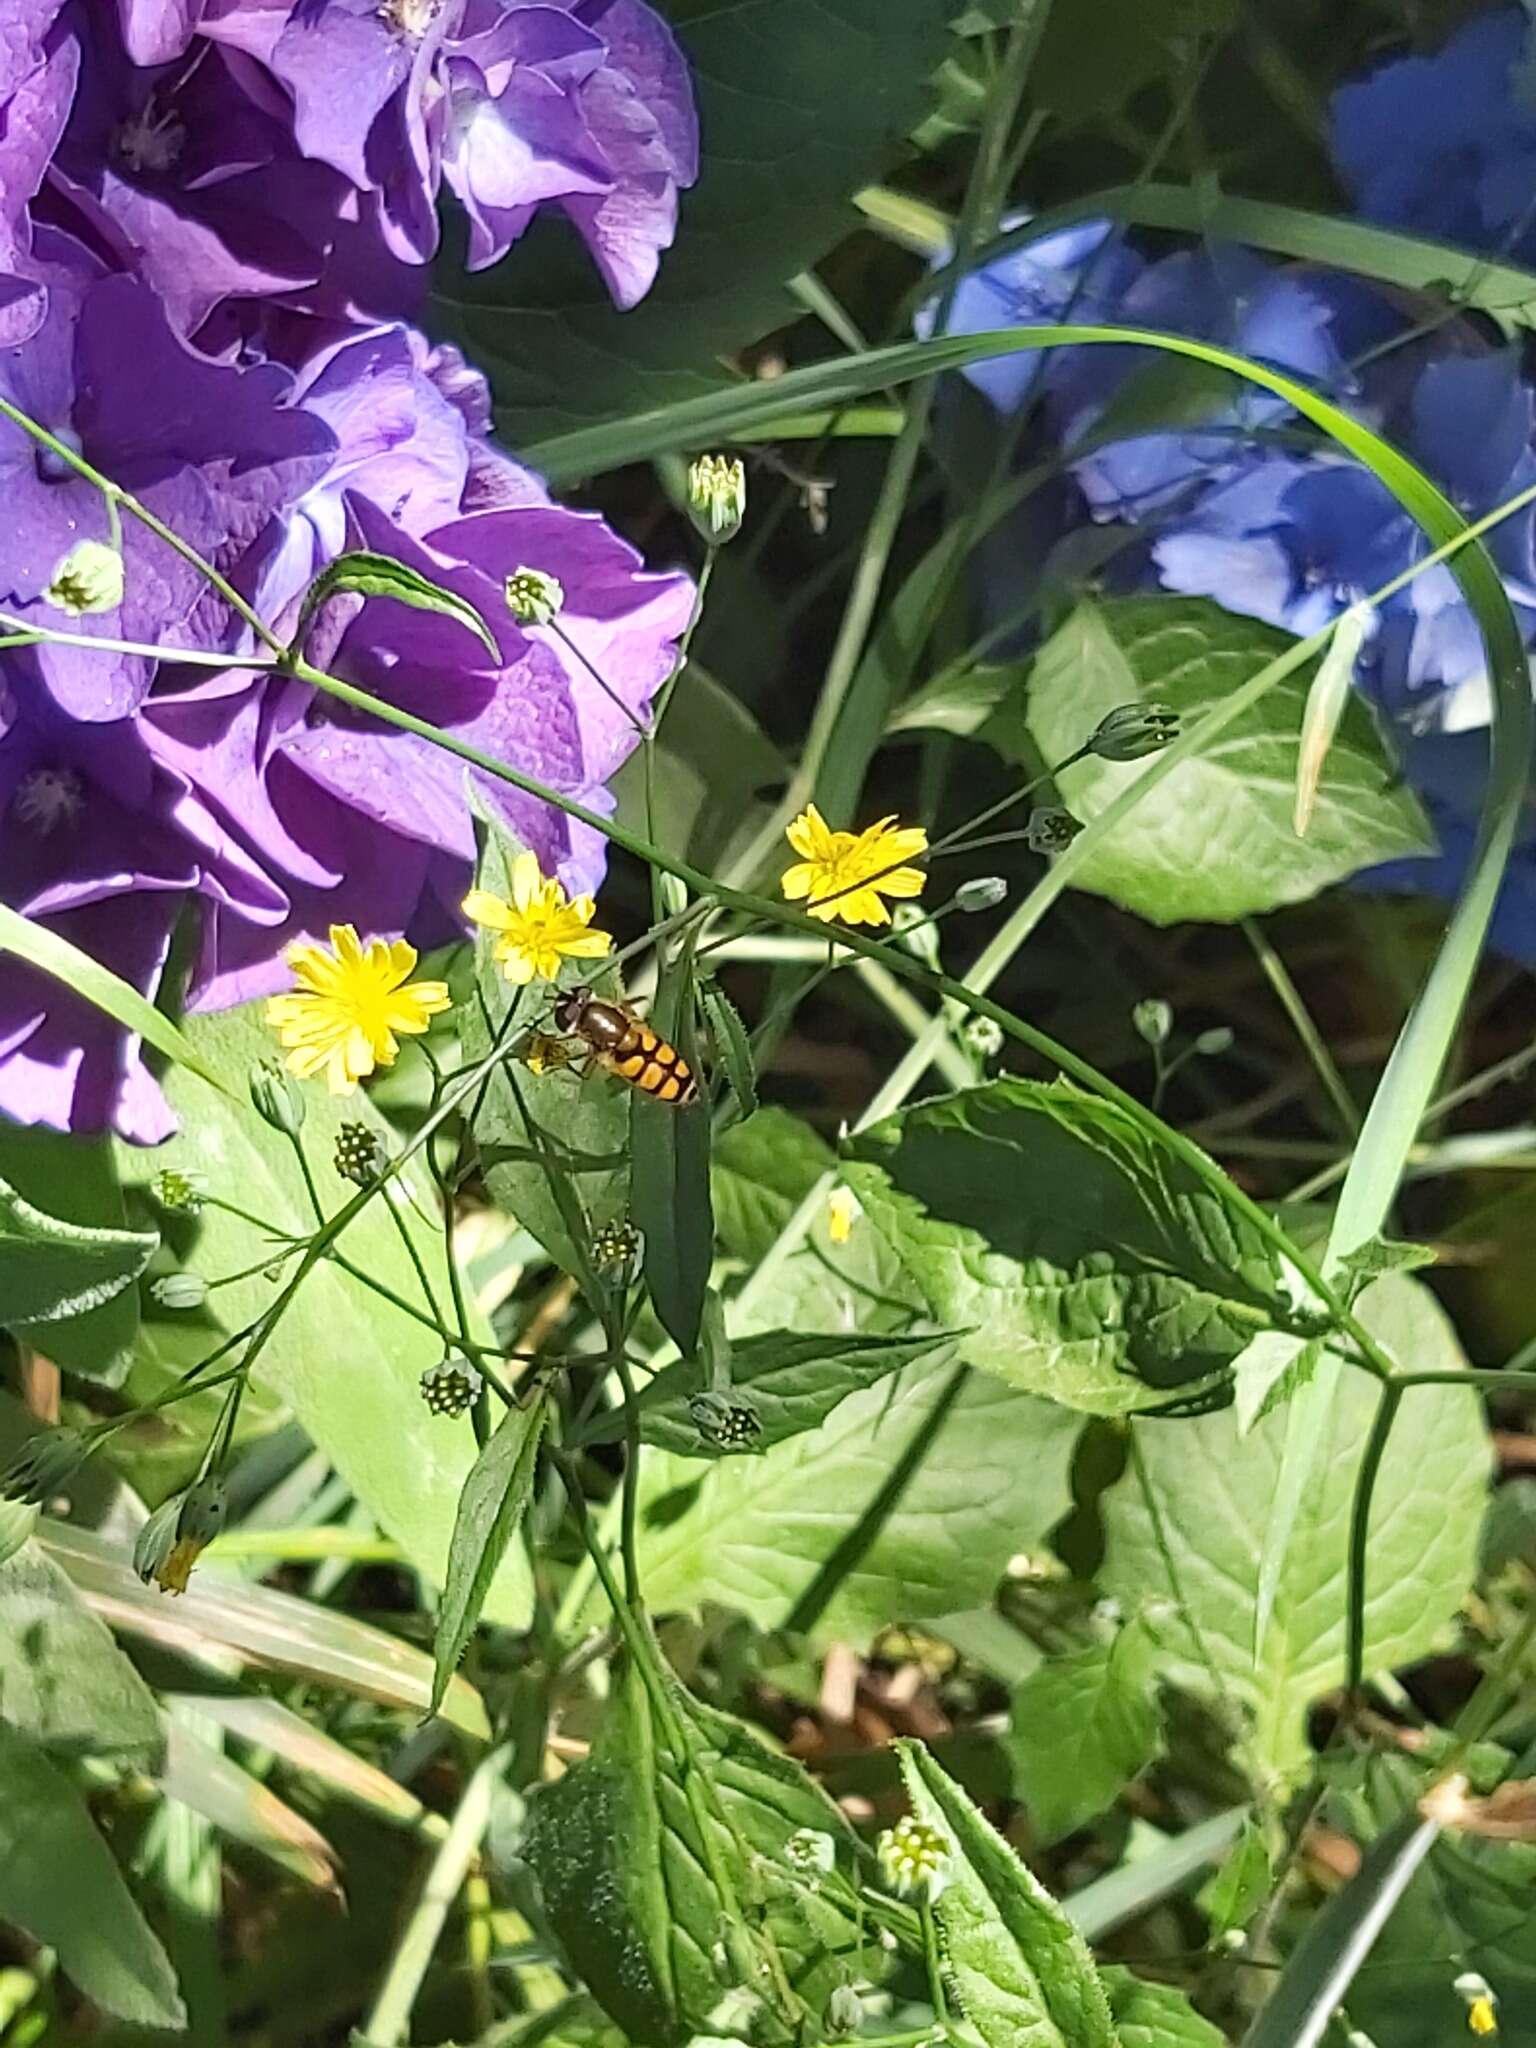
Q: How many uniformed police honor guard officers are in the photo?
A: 0